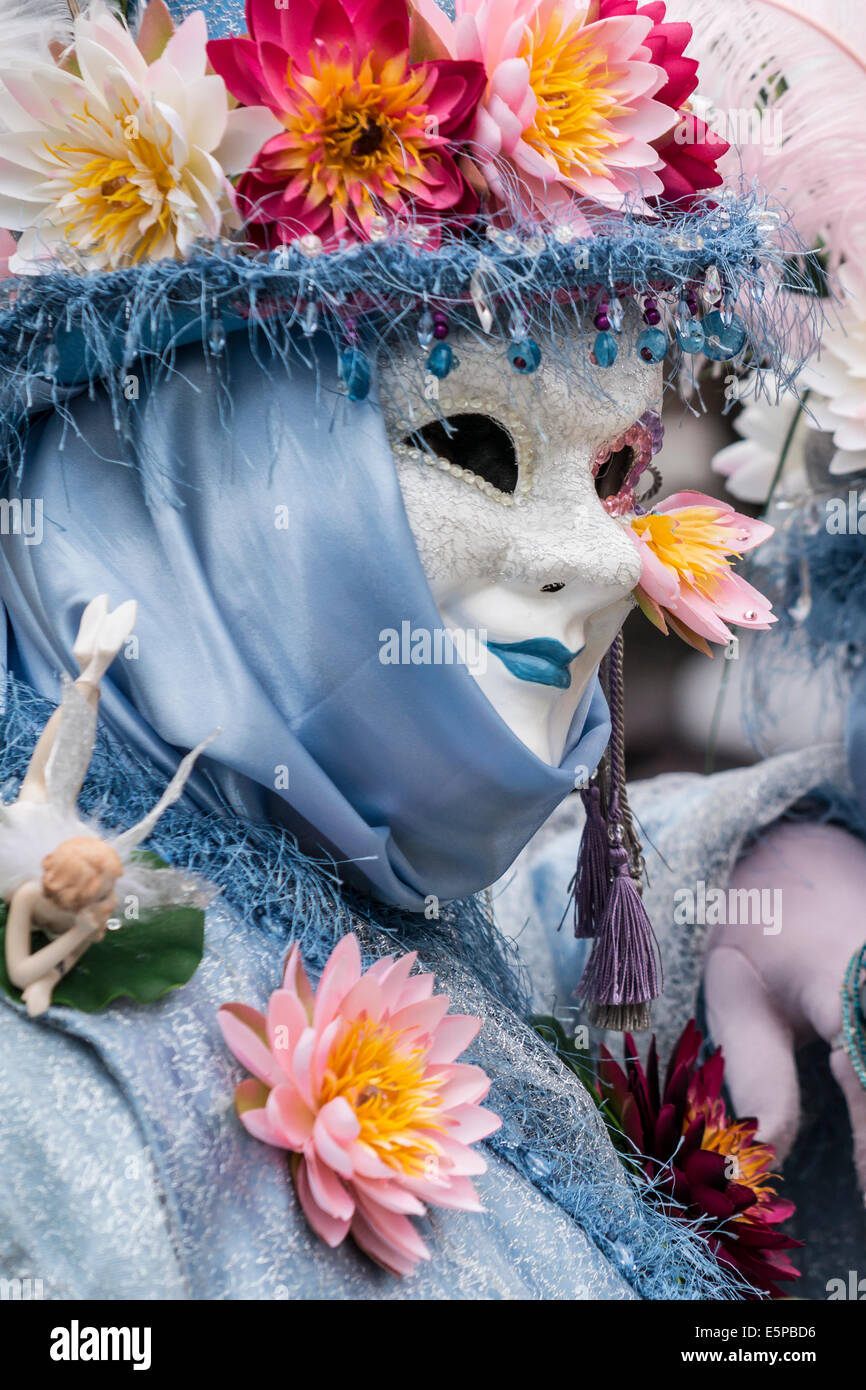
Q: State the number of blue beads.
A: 7